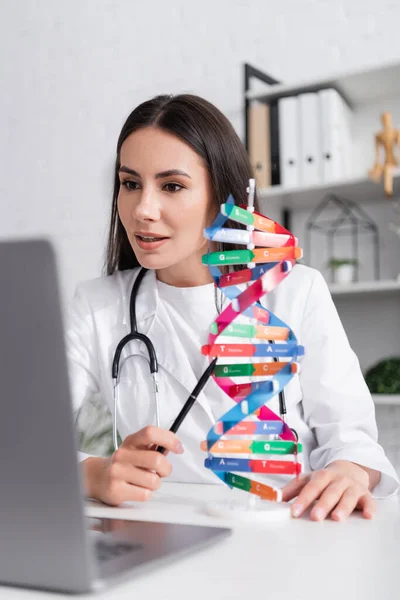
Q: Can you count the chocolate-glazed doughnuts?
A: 0